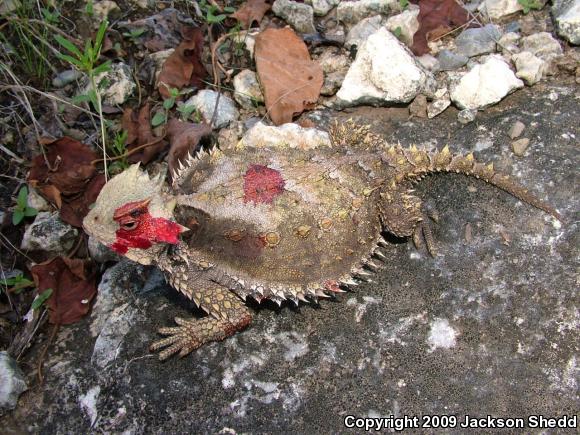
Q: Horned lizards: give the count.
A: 1